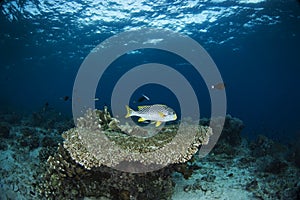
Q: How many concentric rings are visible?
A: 2